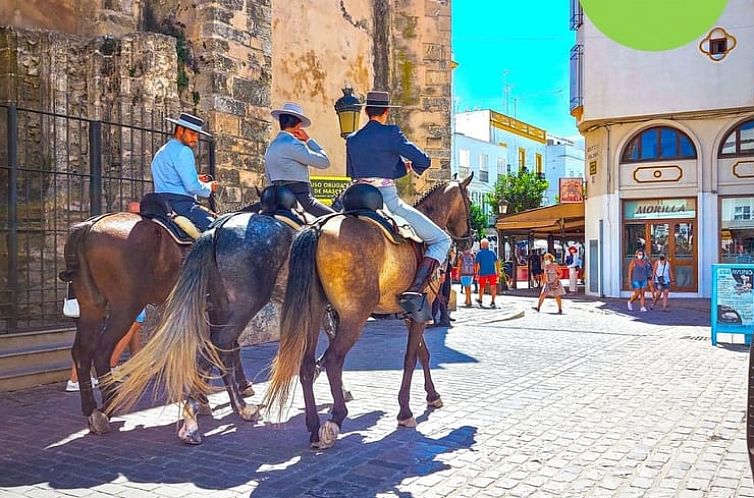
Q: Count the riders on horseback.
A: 3